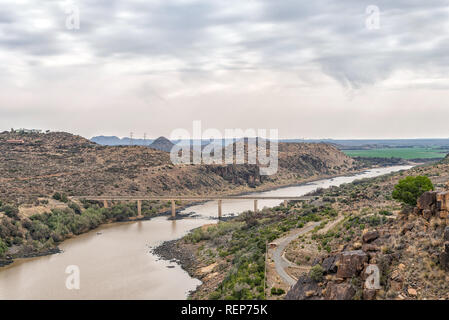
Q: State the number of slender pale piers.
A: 6